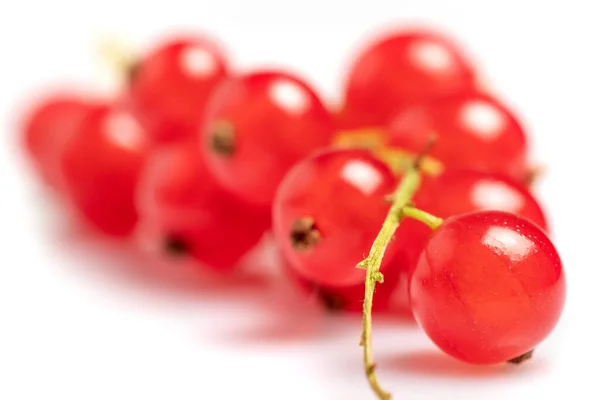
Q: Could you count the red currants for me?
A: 11